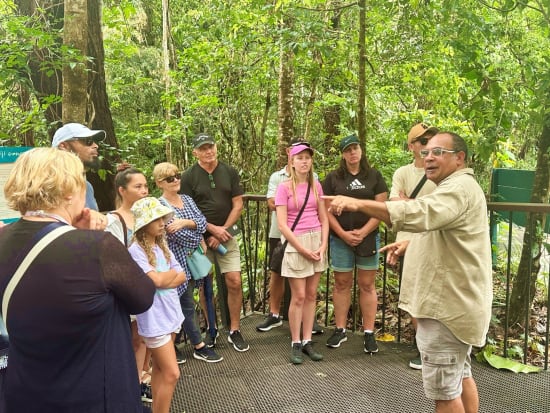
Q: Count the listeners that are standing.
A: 10